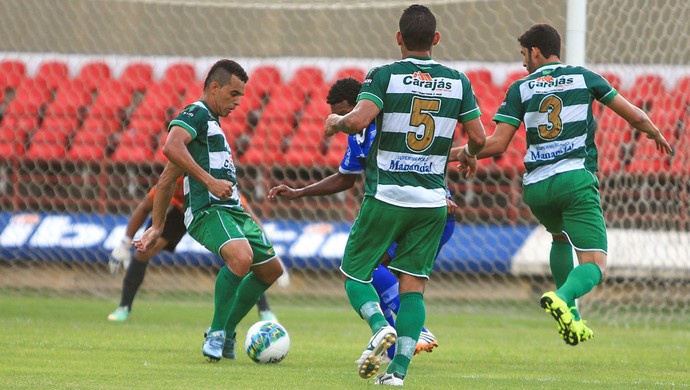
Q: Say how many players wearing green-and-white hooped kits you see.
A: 3